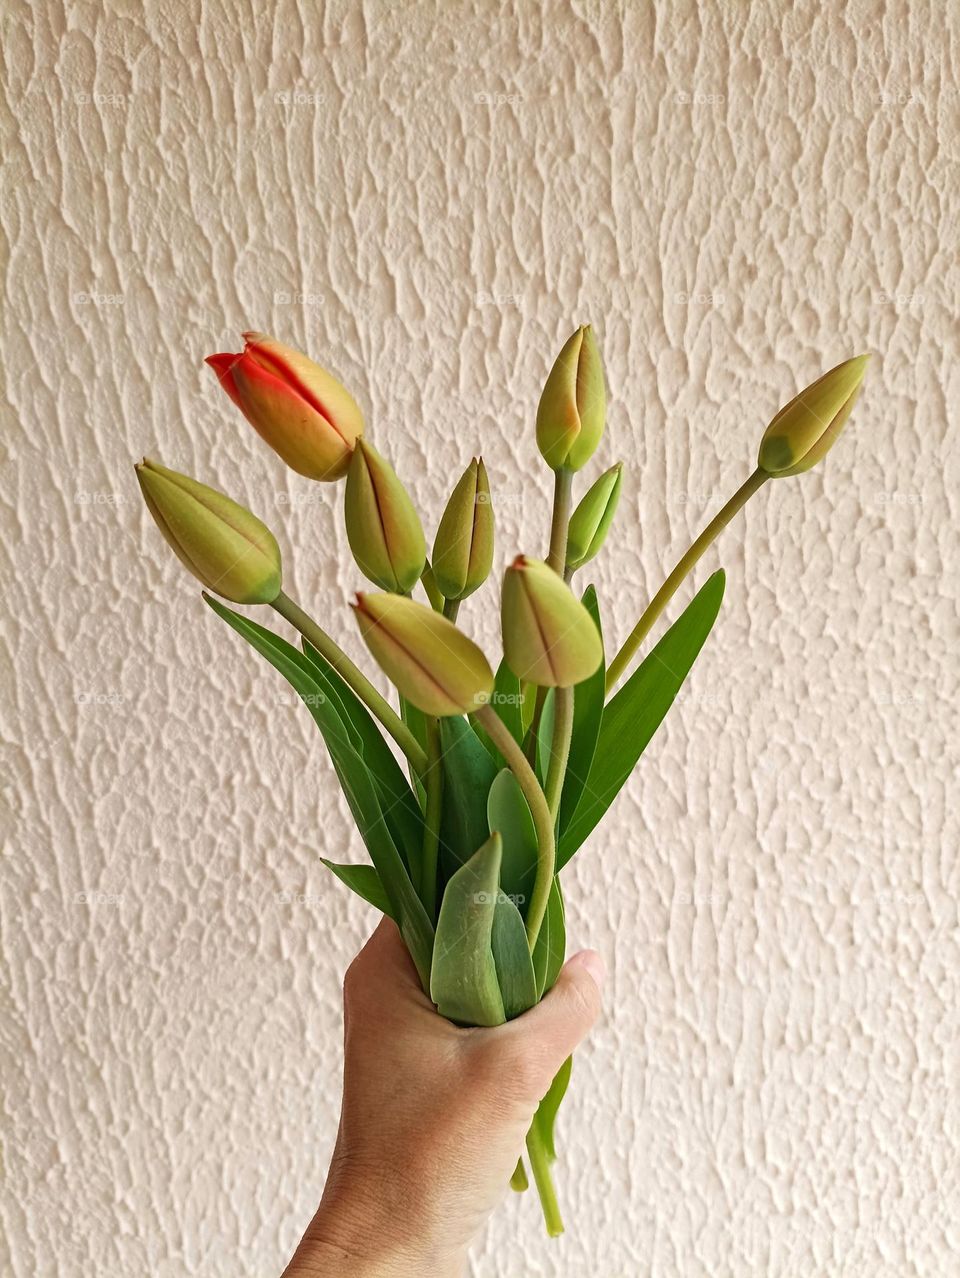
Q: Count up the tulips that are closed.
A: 8